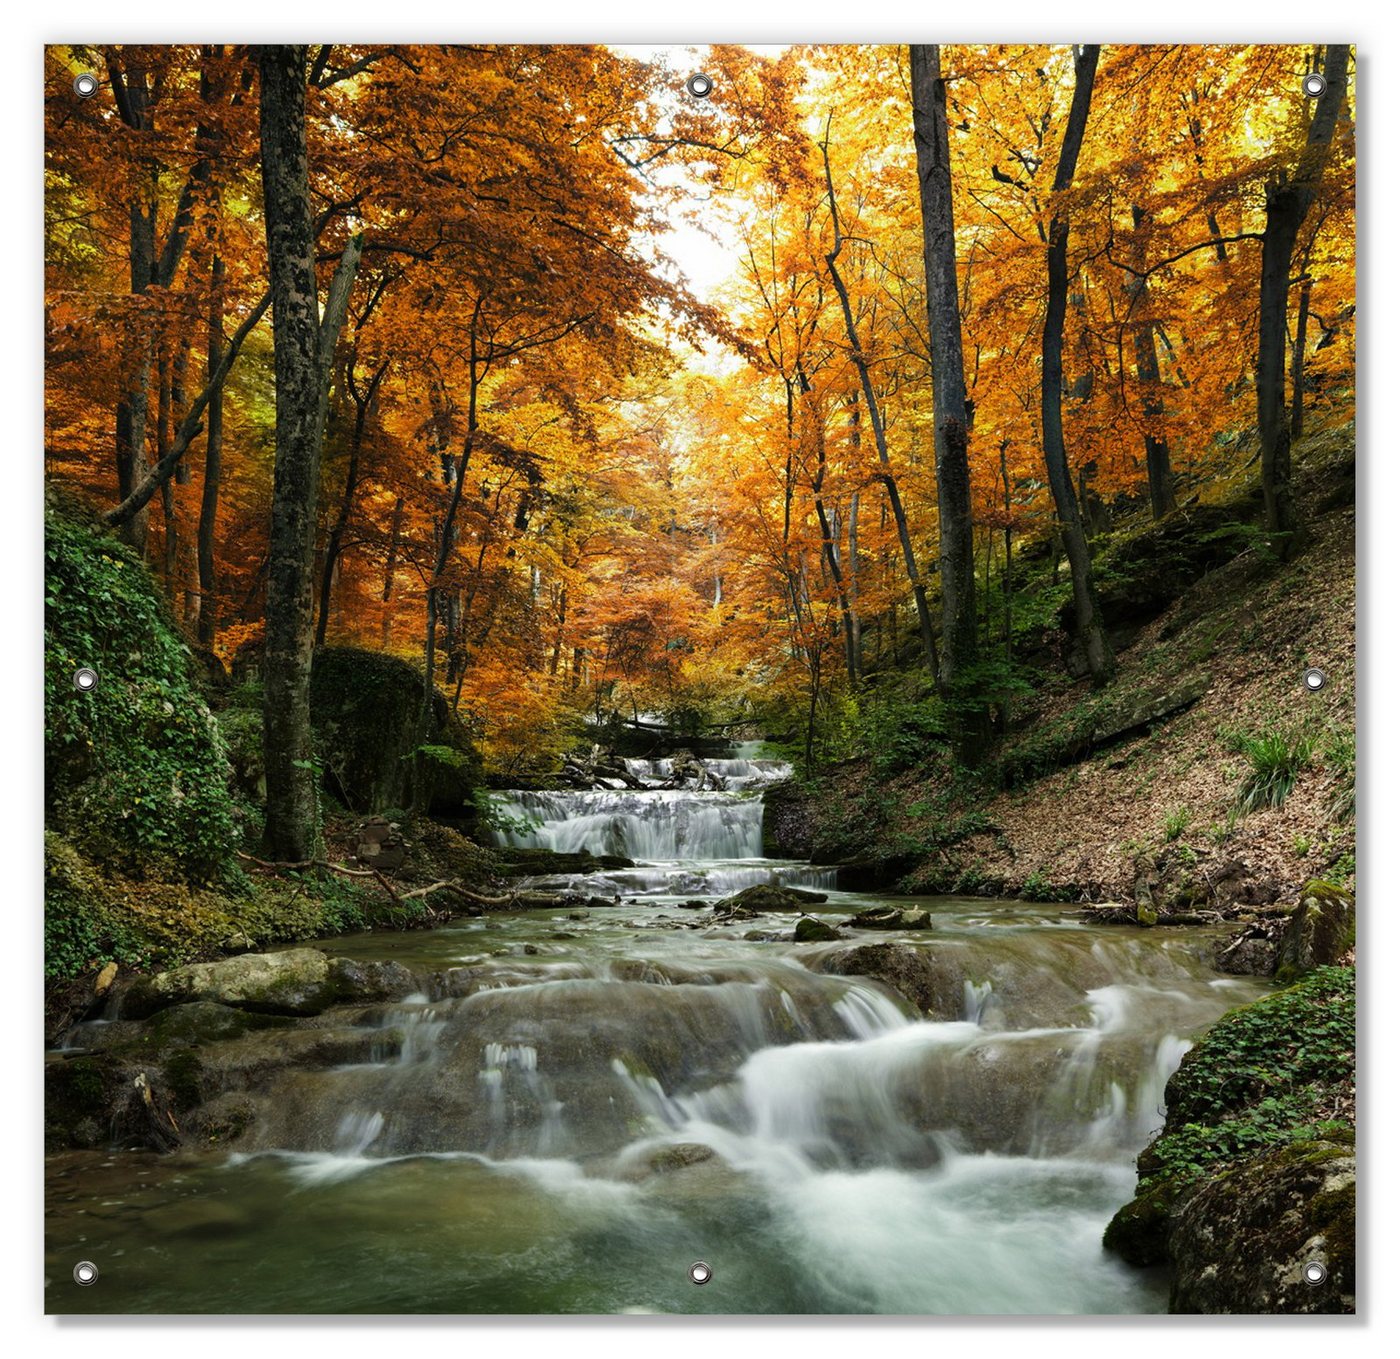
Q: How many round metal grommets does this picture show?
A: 8